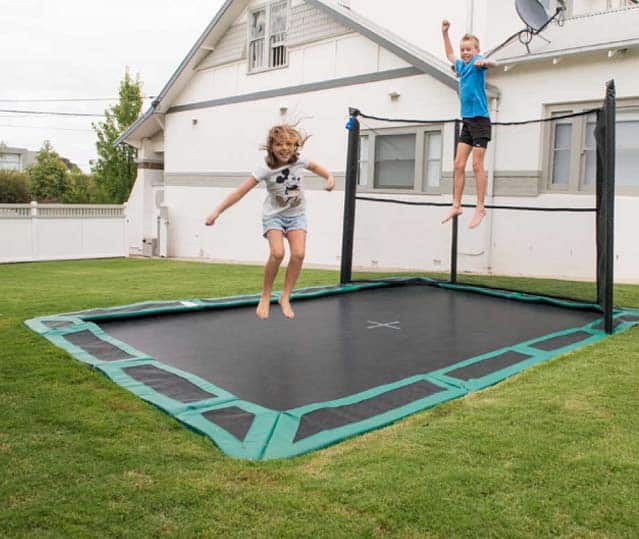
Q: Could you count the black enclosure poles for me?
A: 3